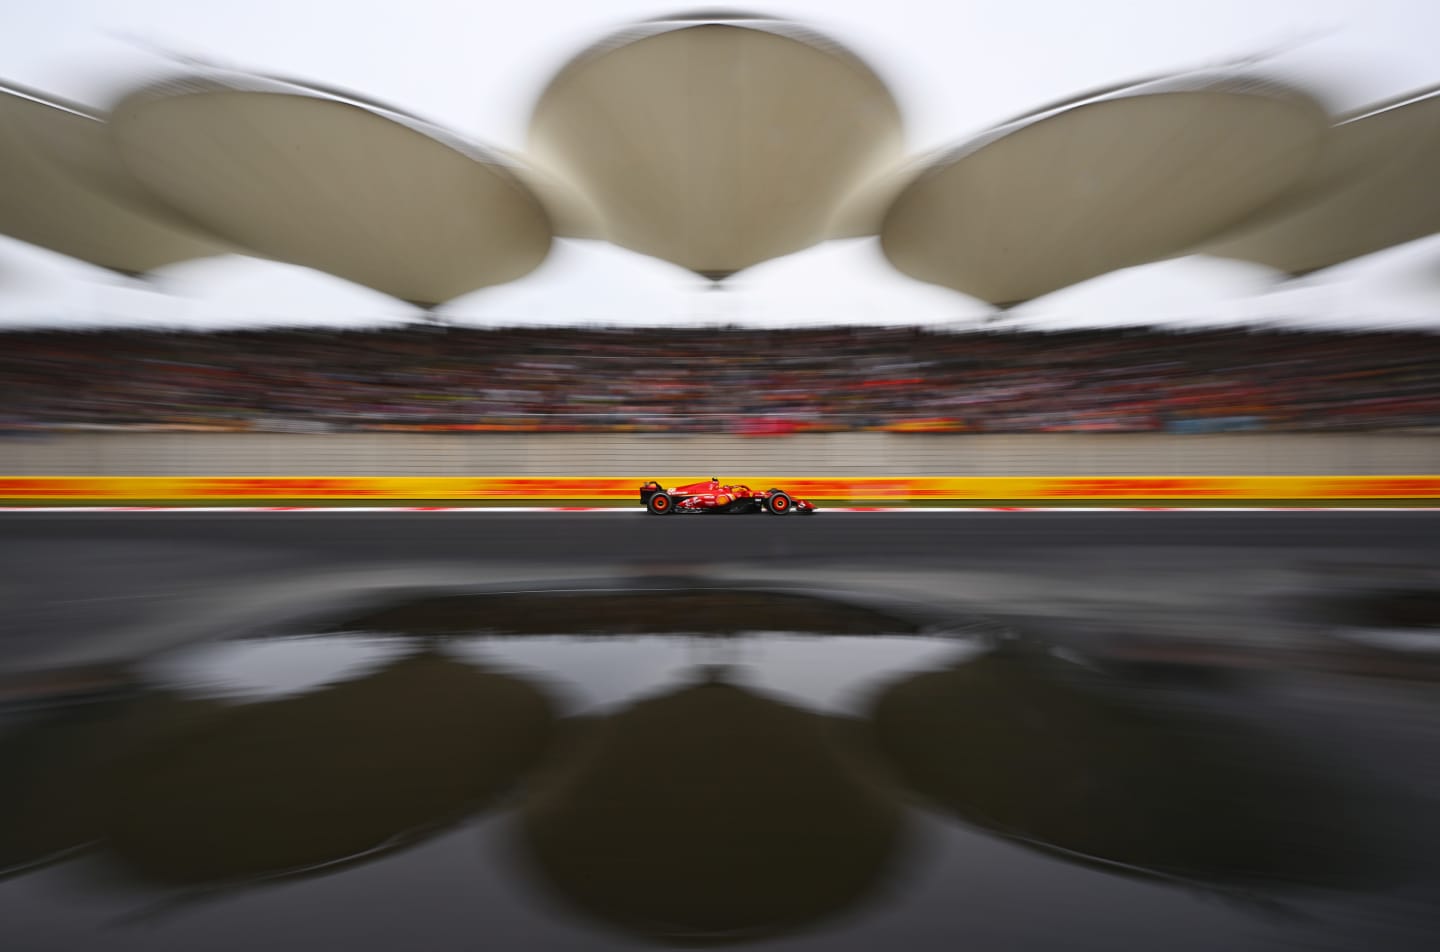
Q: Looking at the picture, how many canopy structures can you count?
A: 5